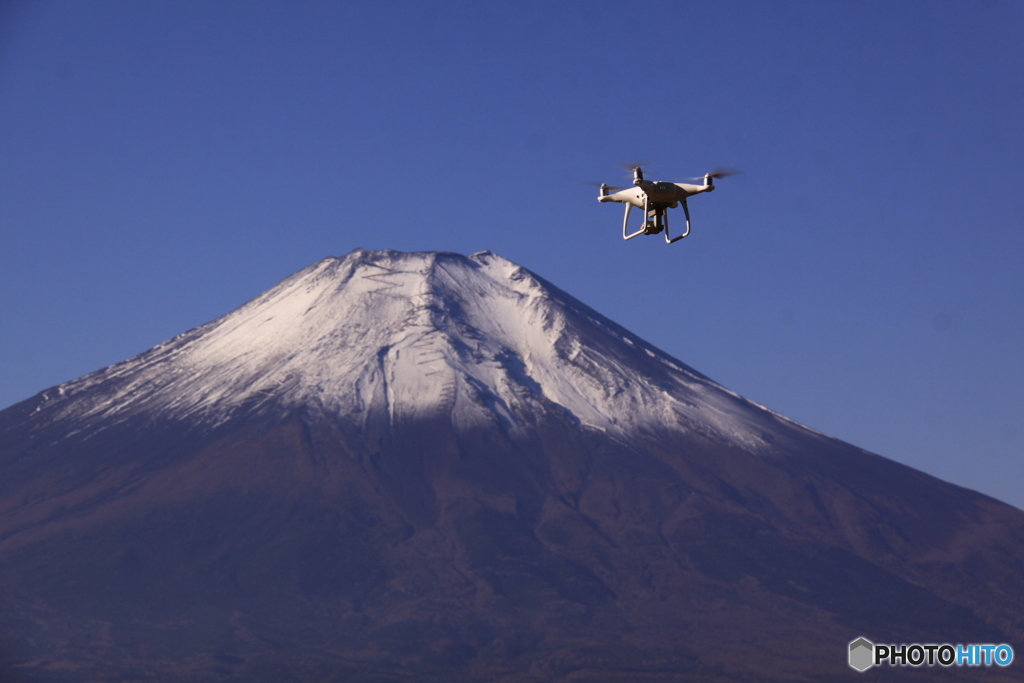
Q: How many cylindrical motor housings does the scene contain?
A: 3